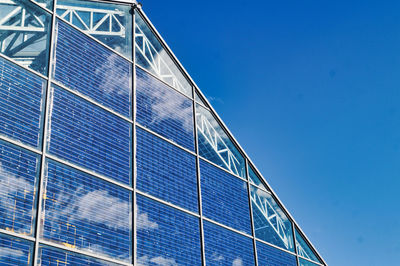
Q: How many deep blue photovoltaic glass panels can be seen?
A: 13